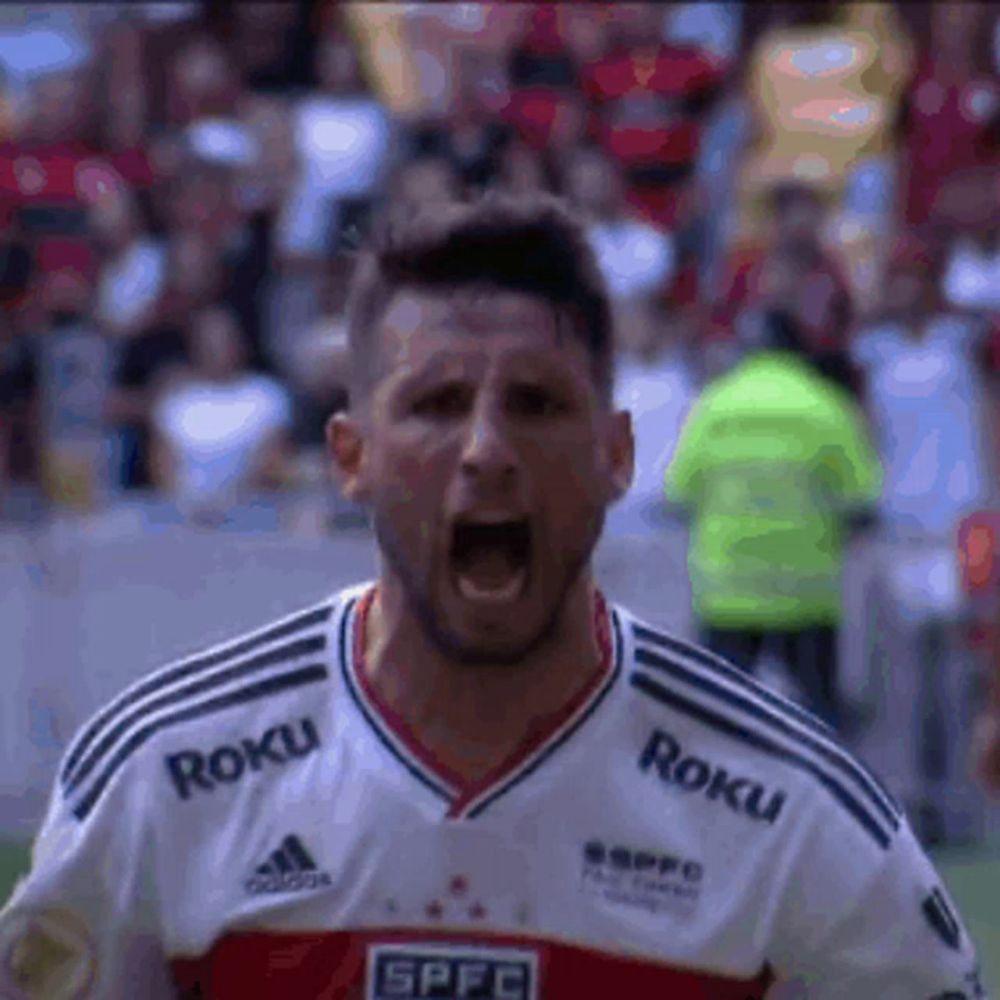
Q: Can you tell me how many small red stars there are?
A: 3